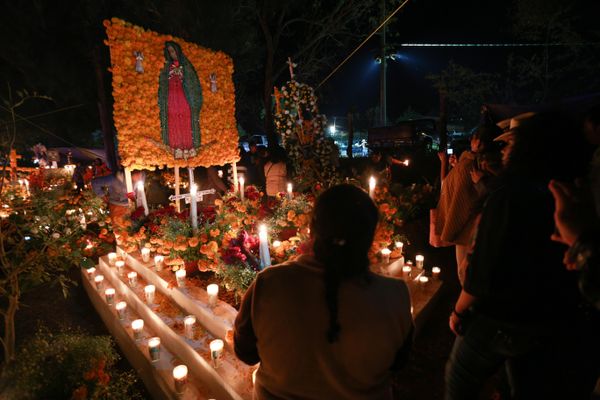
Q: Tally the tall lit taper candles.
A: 6